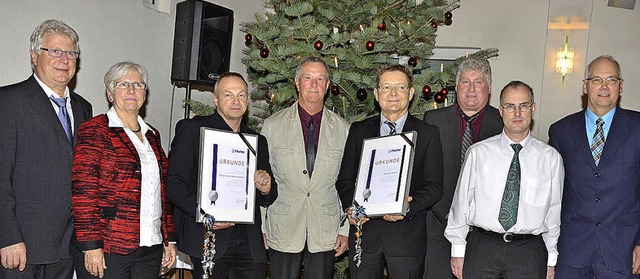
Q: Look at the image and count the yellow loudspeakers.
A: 0